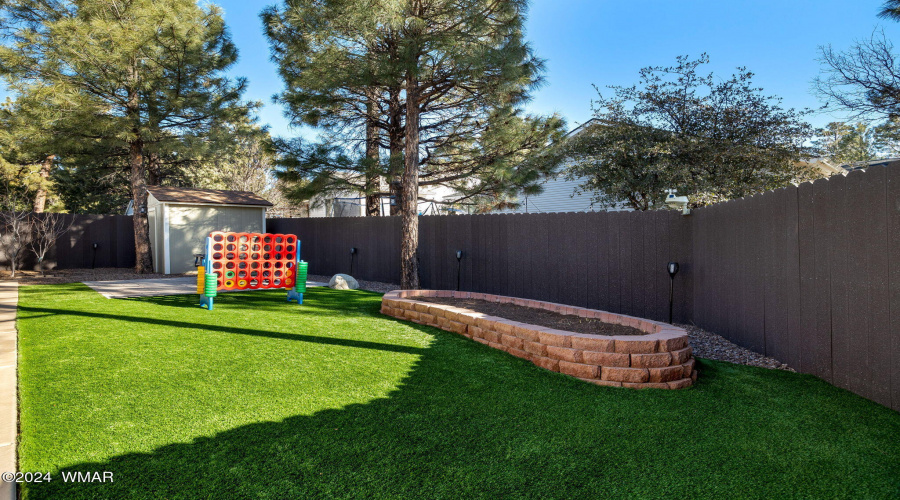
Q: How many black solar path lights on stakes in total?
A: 4